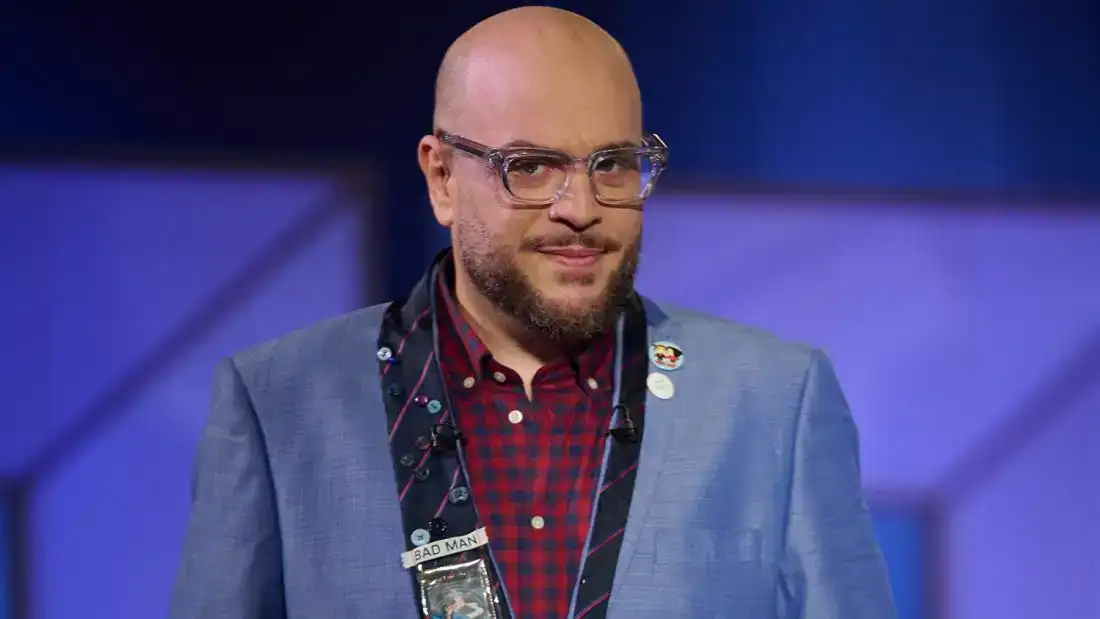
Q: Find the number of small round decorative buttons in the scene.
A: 11